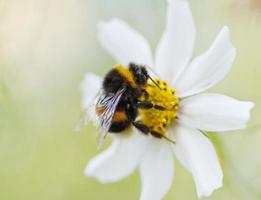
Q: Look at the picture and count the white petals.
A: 8